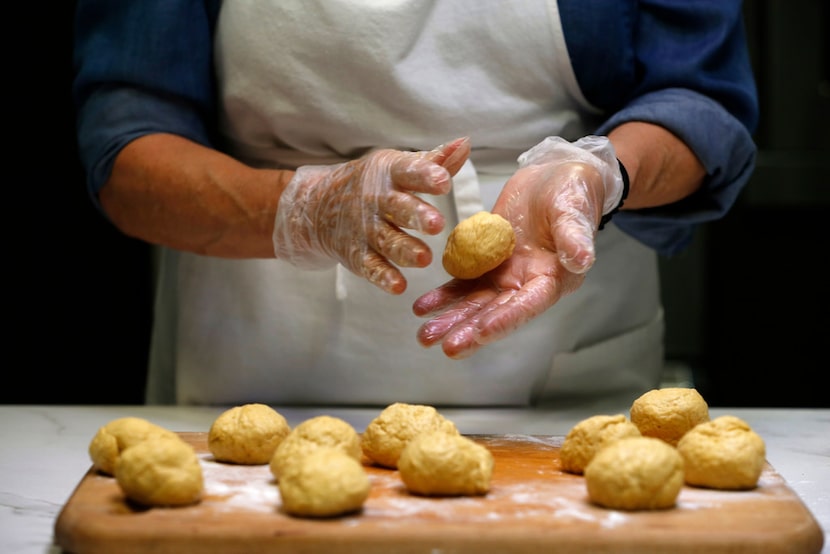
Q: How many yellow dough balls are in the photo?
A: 12